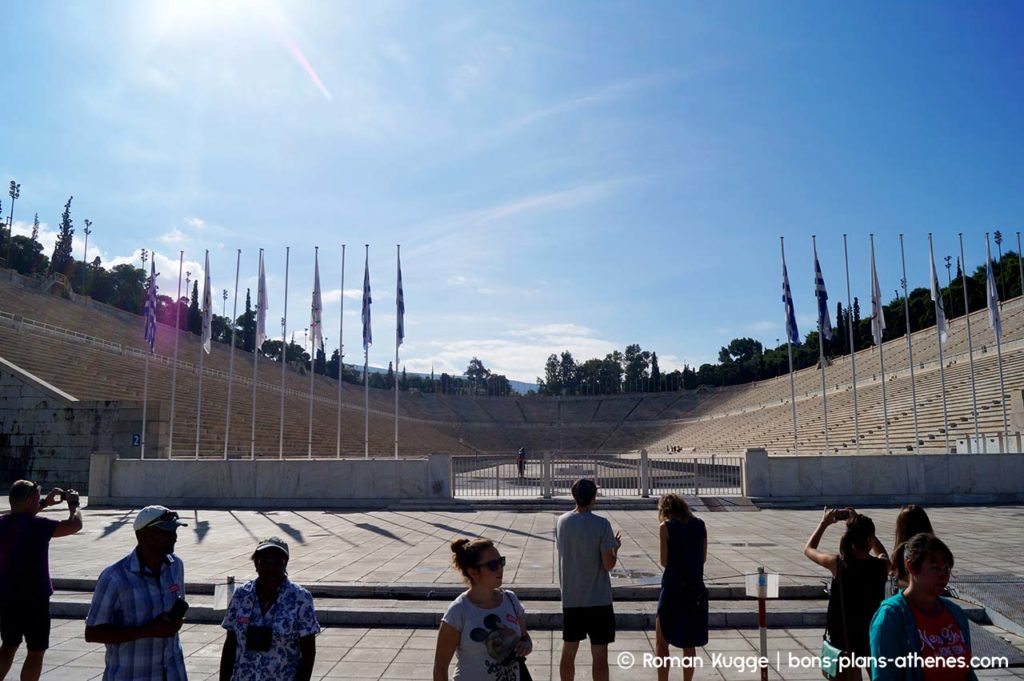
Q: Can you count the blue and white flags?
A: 5